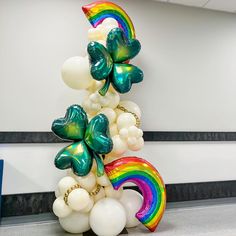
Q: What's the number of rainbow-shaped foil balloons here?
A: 2